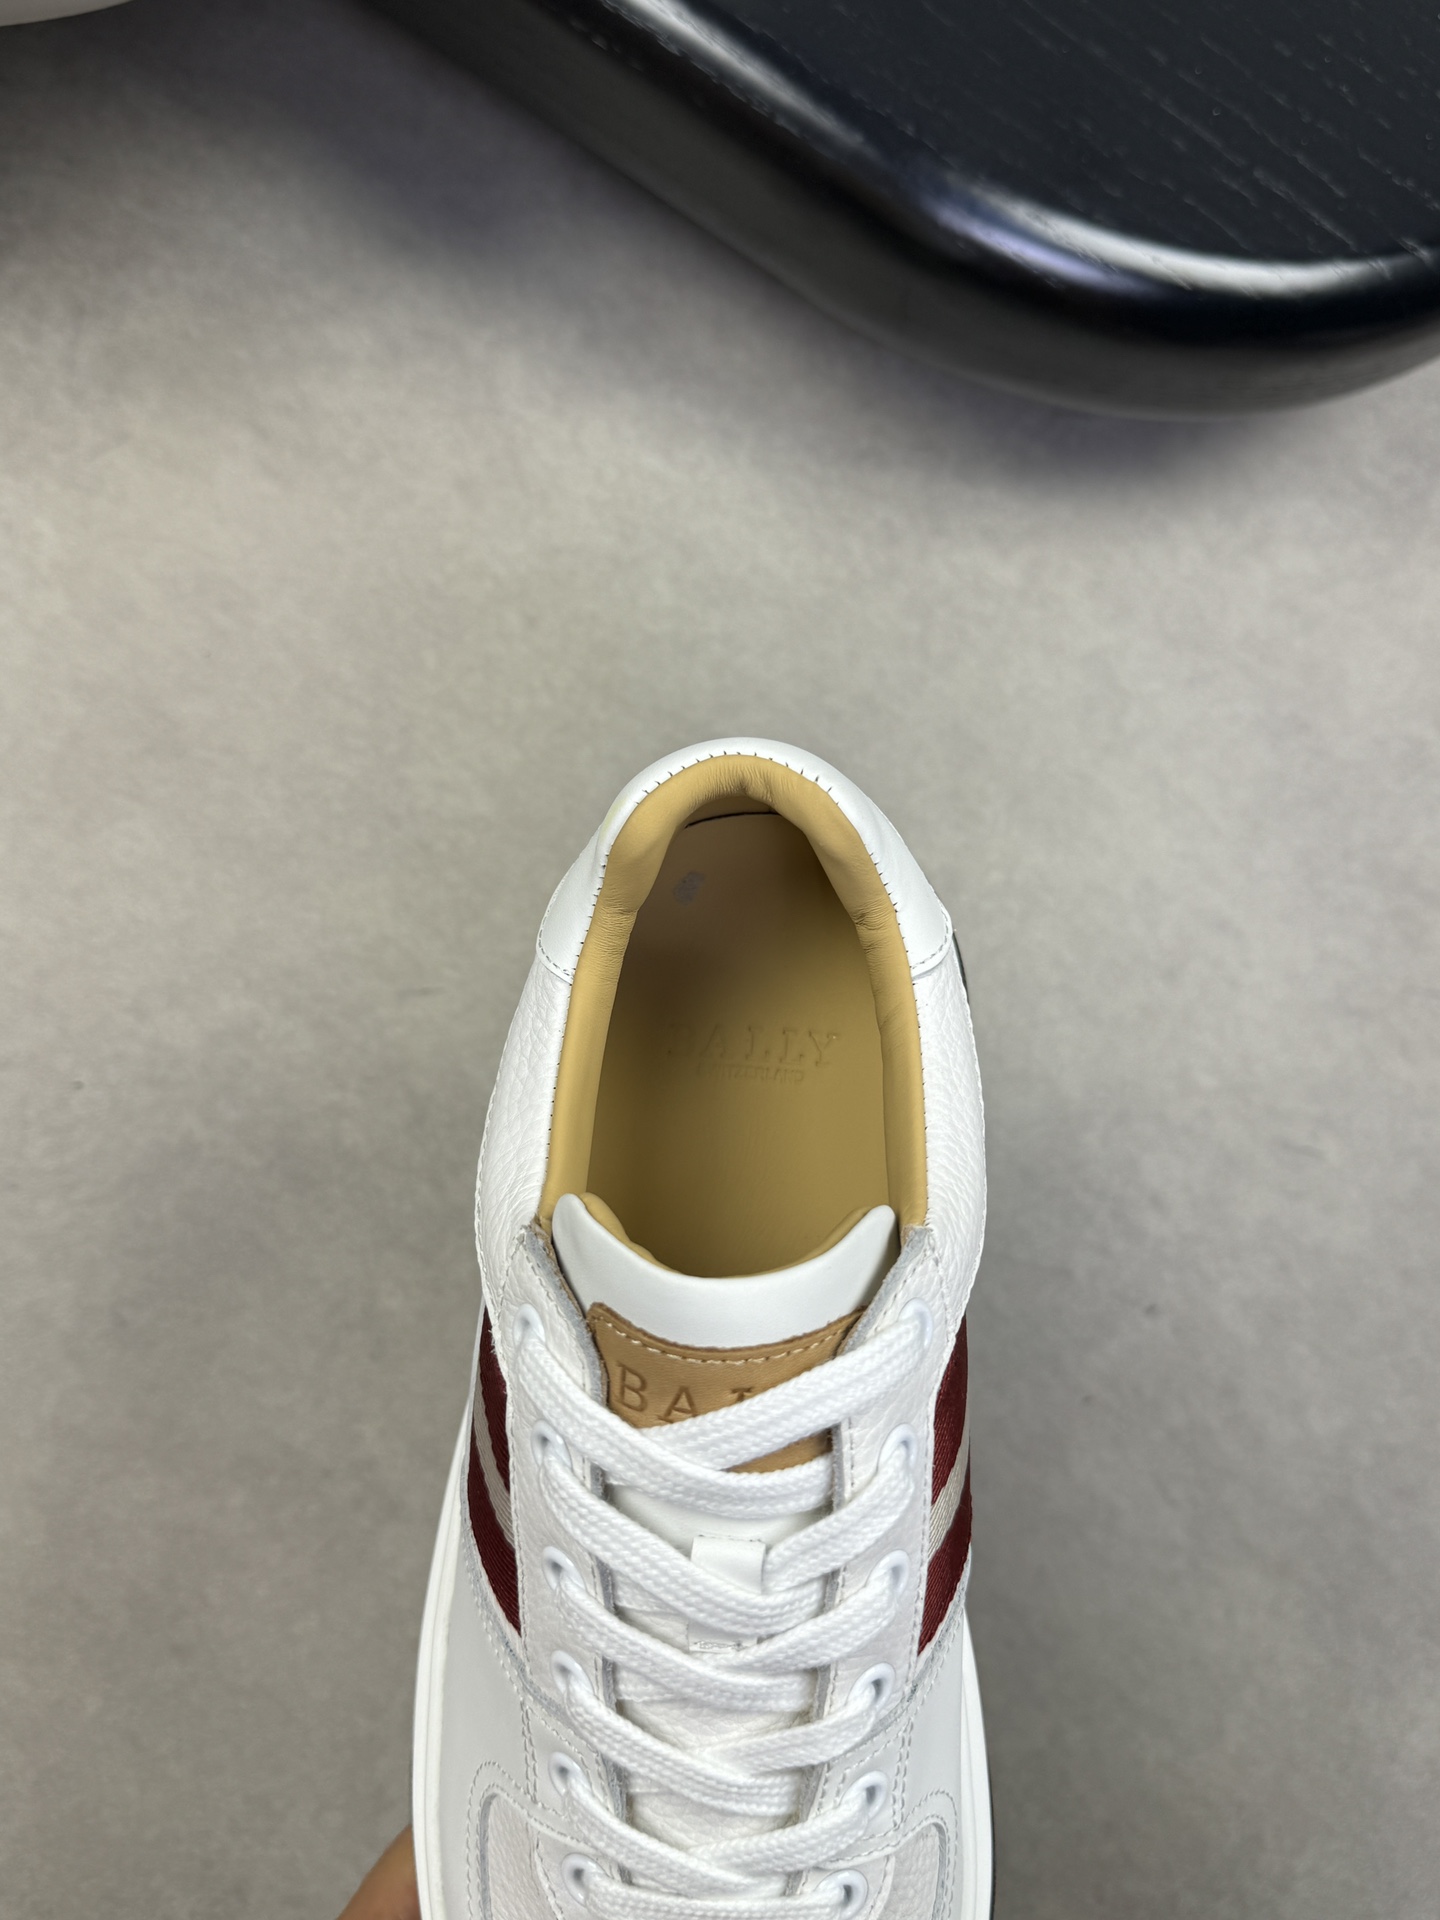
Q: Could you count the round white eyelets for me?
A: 12